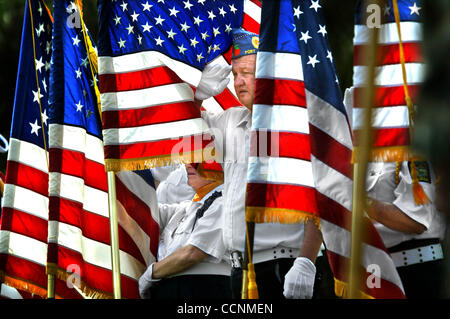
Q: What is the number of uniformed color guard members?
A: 3